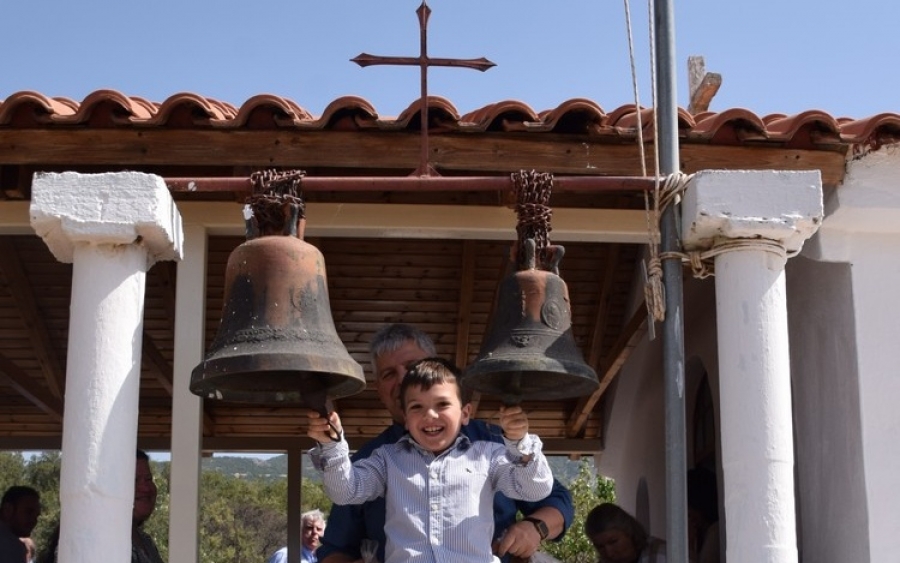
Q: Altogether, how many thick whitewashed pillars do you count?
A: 2